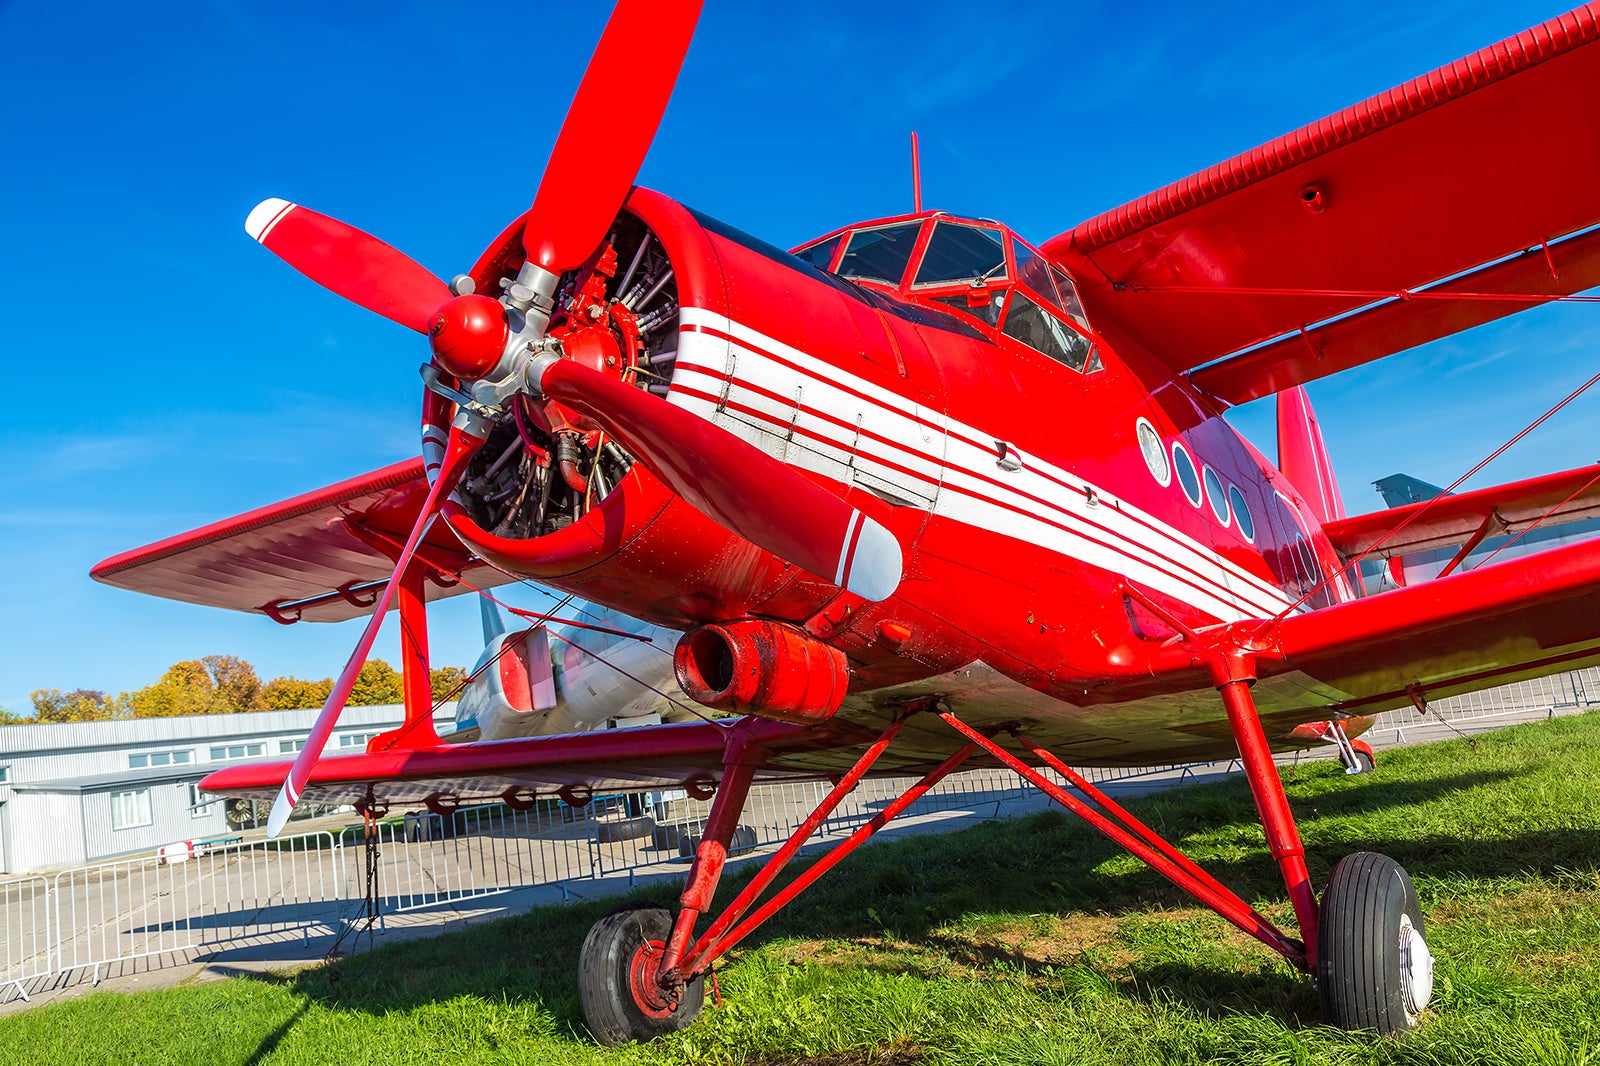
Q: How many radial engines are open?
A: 1